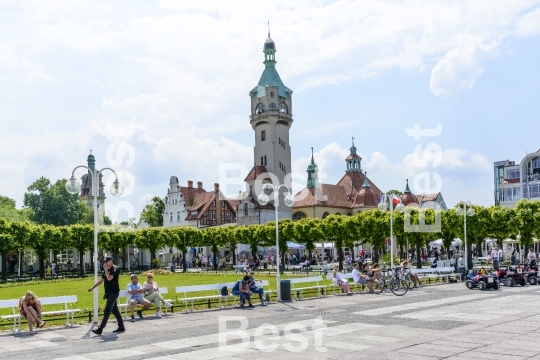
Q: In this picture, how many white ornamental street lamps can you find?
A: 4